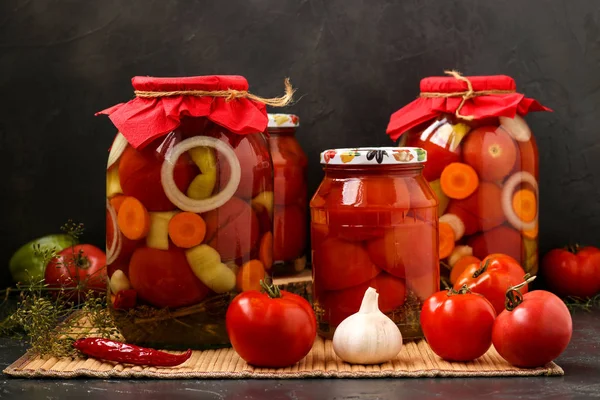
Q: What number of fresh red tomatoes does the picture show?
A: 6